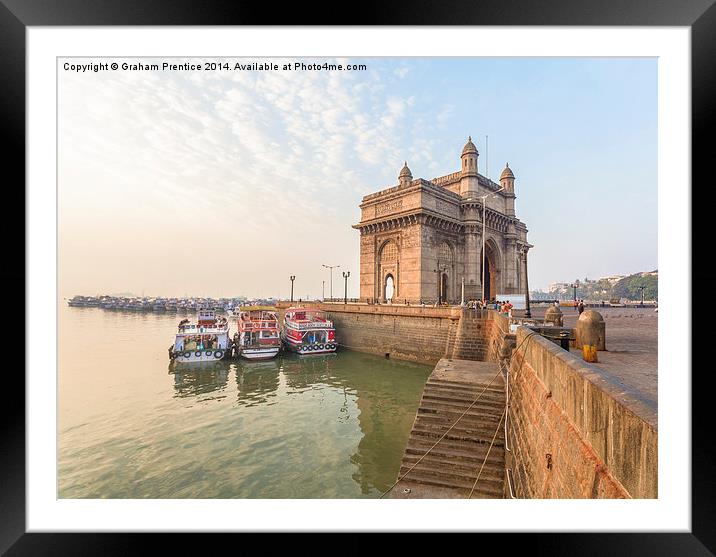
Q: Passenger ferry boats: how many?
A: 3